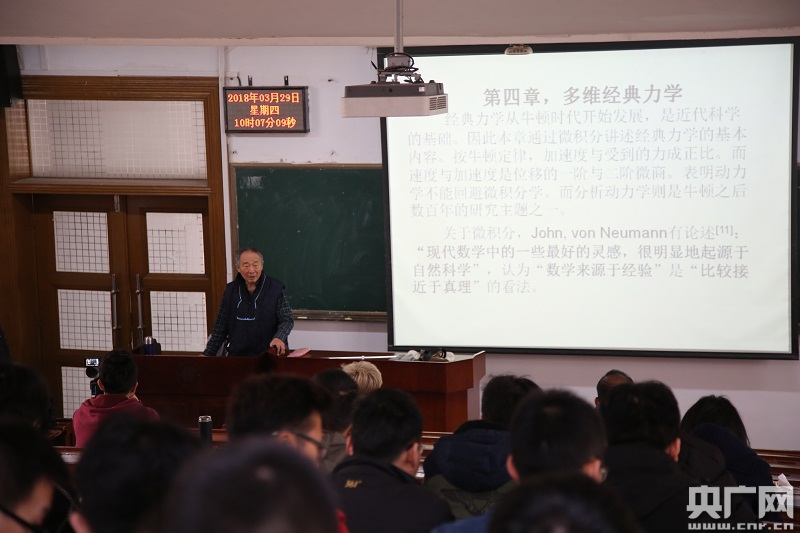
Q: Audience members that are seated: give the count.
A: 15